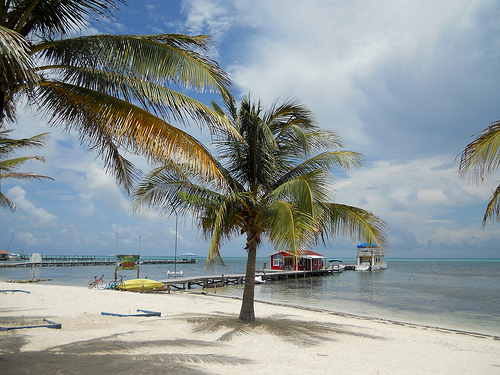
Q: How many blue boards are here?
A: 3